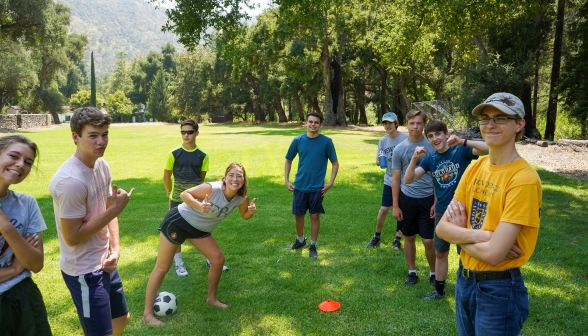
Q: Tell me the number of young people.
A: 9